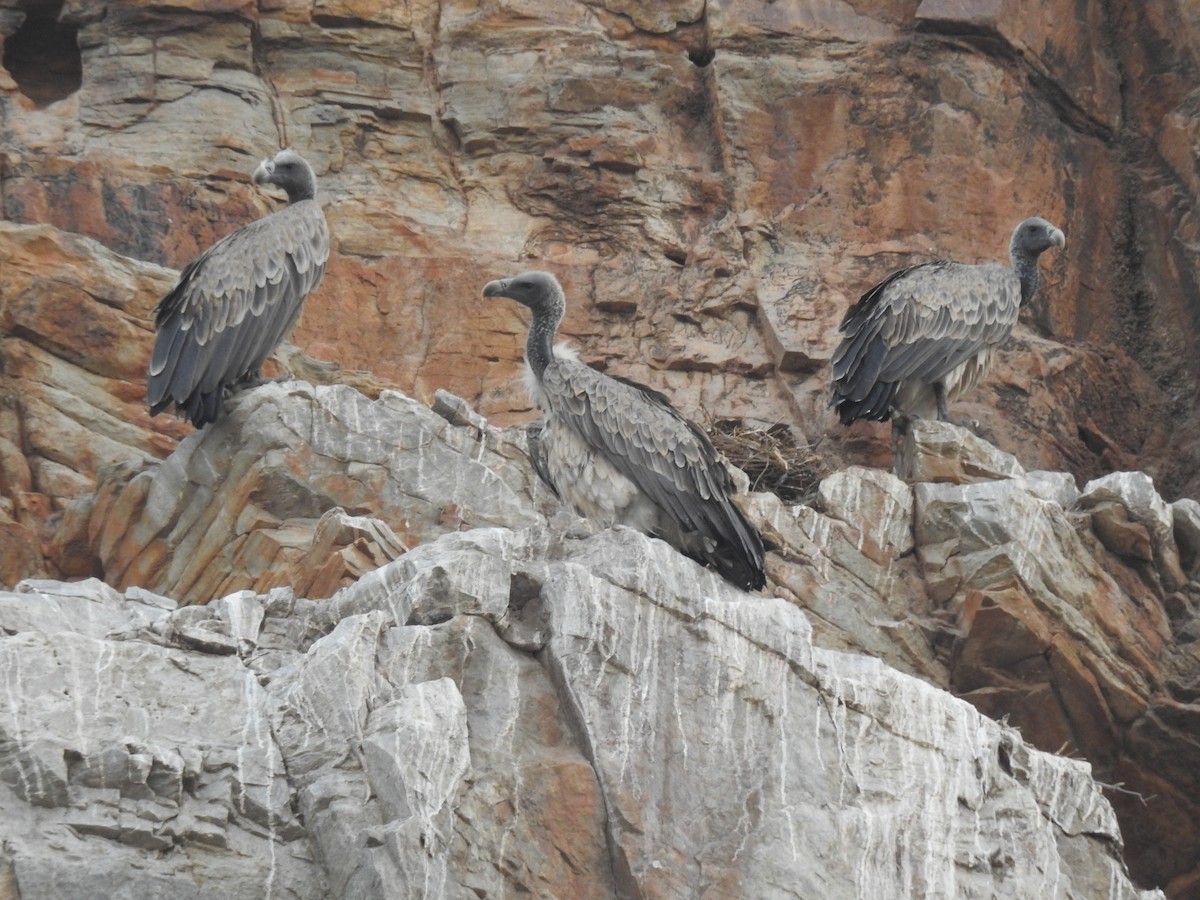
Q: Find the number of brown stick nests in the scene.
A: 1